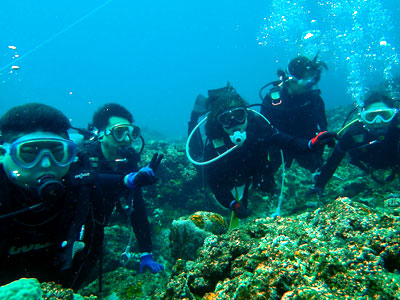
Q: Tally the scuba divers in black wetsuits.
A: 5